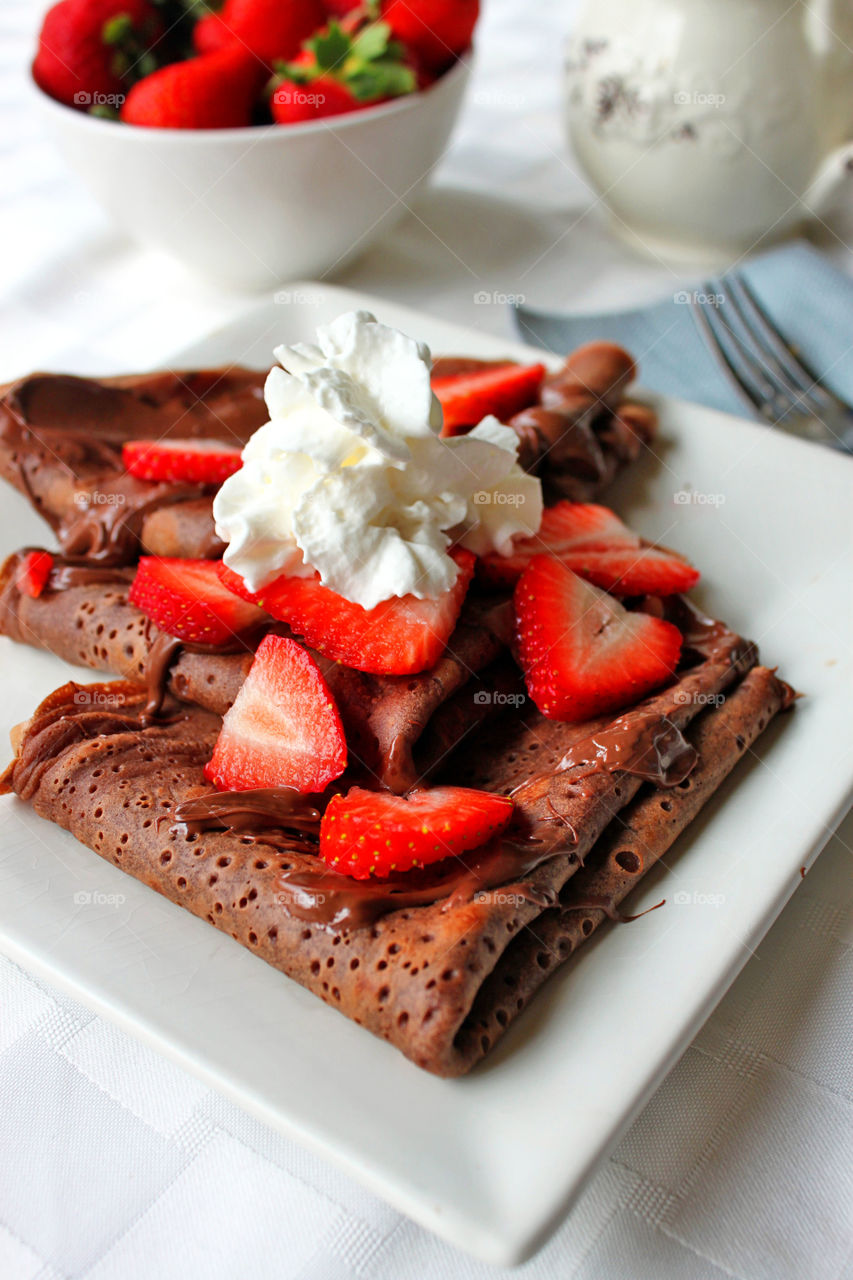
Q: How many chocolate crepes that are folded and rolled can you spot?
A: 3